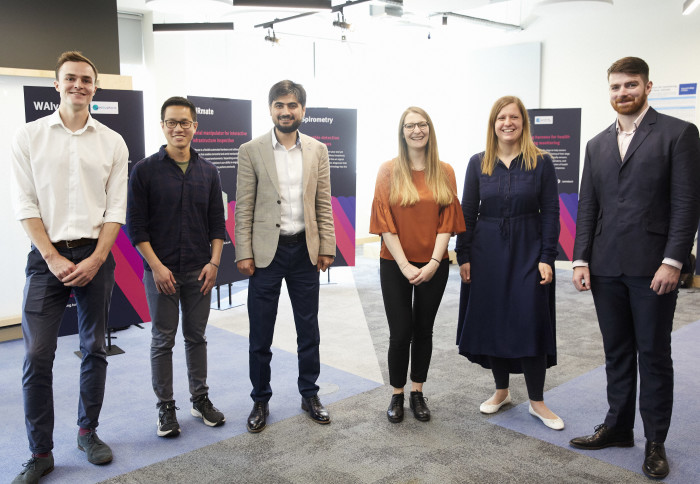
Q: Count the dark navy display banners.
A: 4